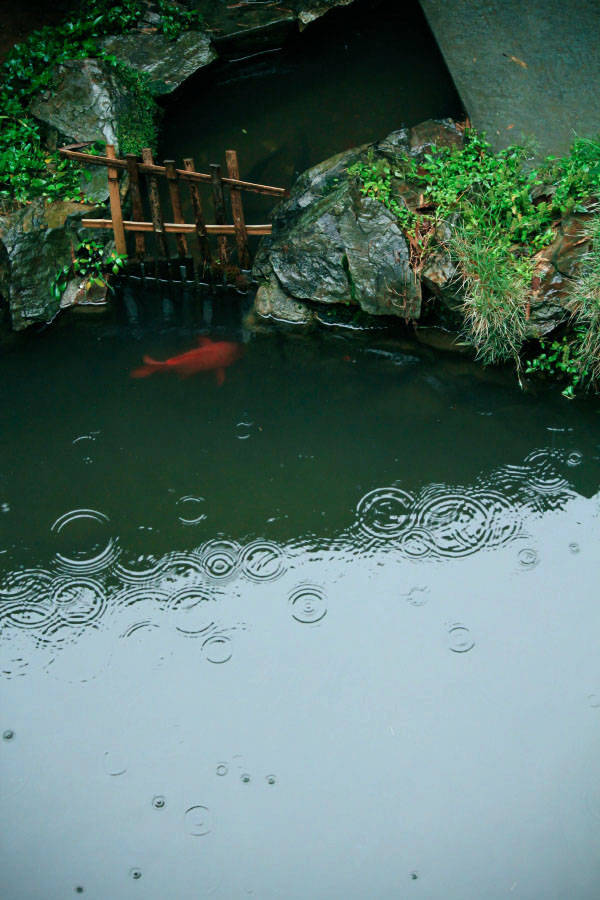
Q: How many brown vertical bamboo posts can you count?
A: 7